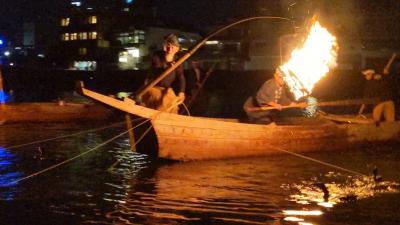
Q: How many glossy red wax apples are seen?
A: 0